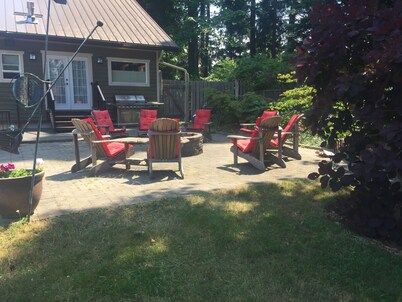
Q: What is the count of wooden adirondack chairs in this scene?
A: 8